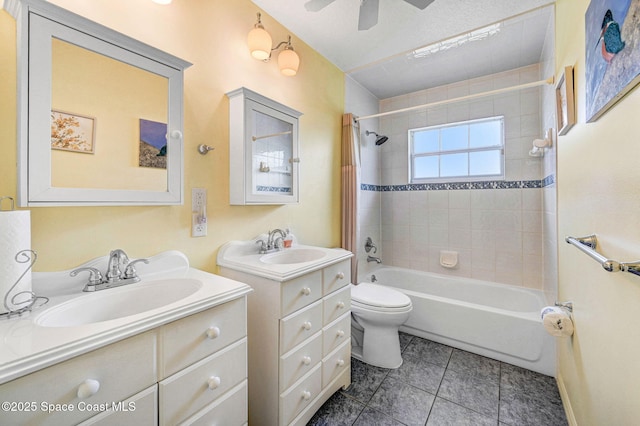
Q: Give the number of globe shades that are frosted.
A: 2